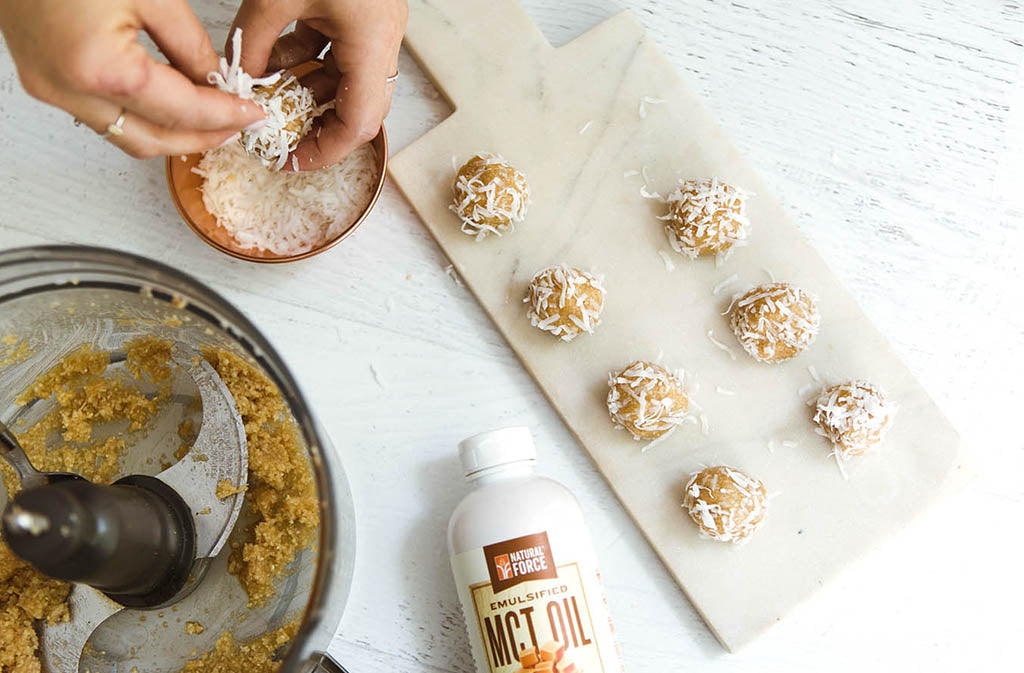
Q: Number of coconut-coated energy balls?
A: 8